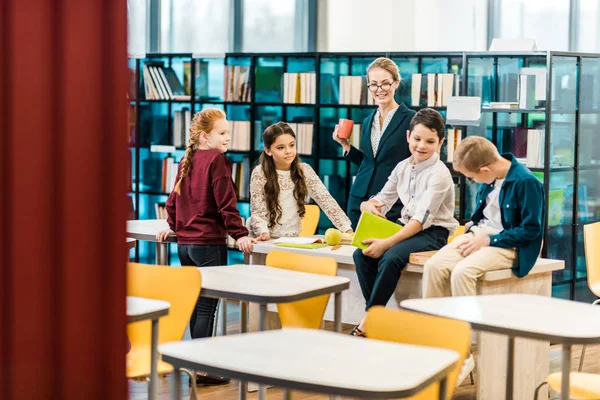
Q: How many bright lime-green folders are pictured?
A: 2